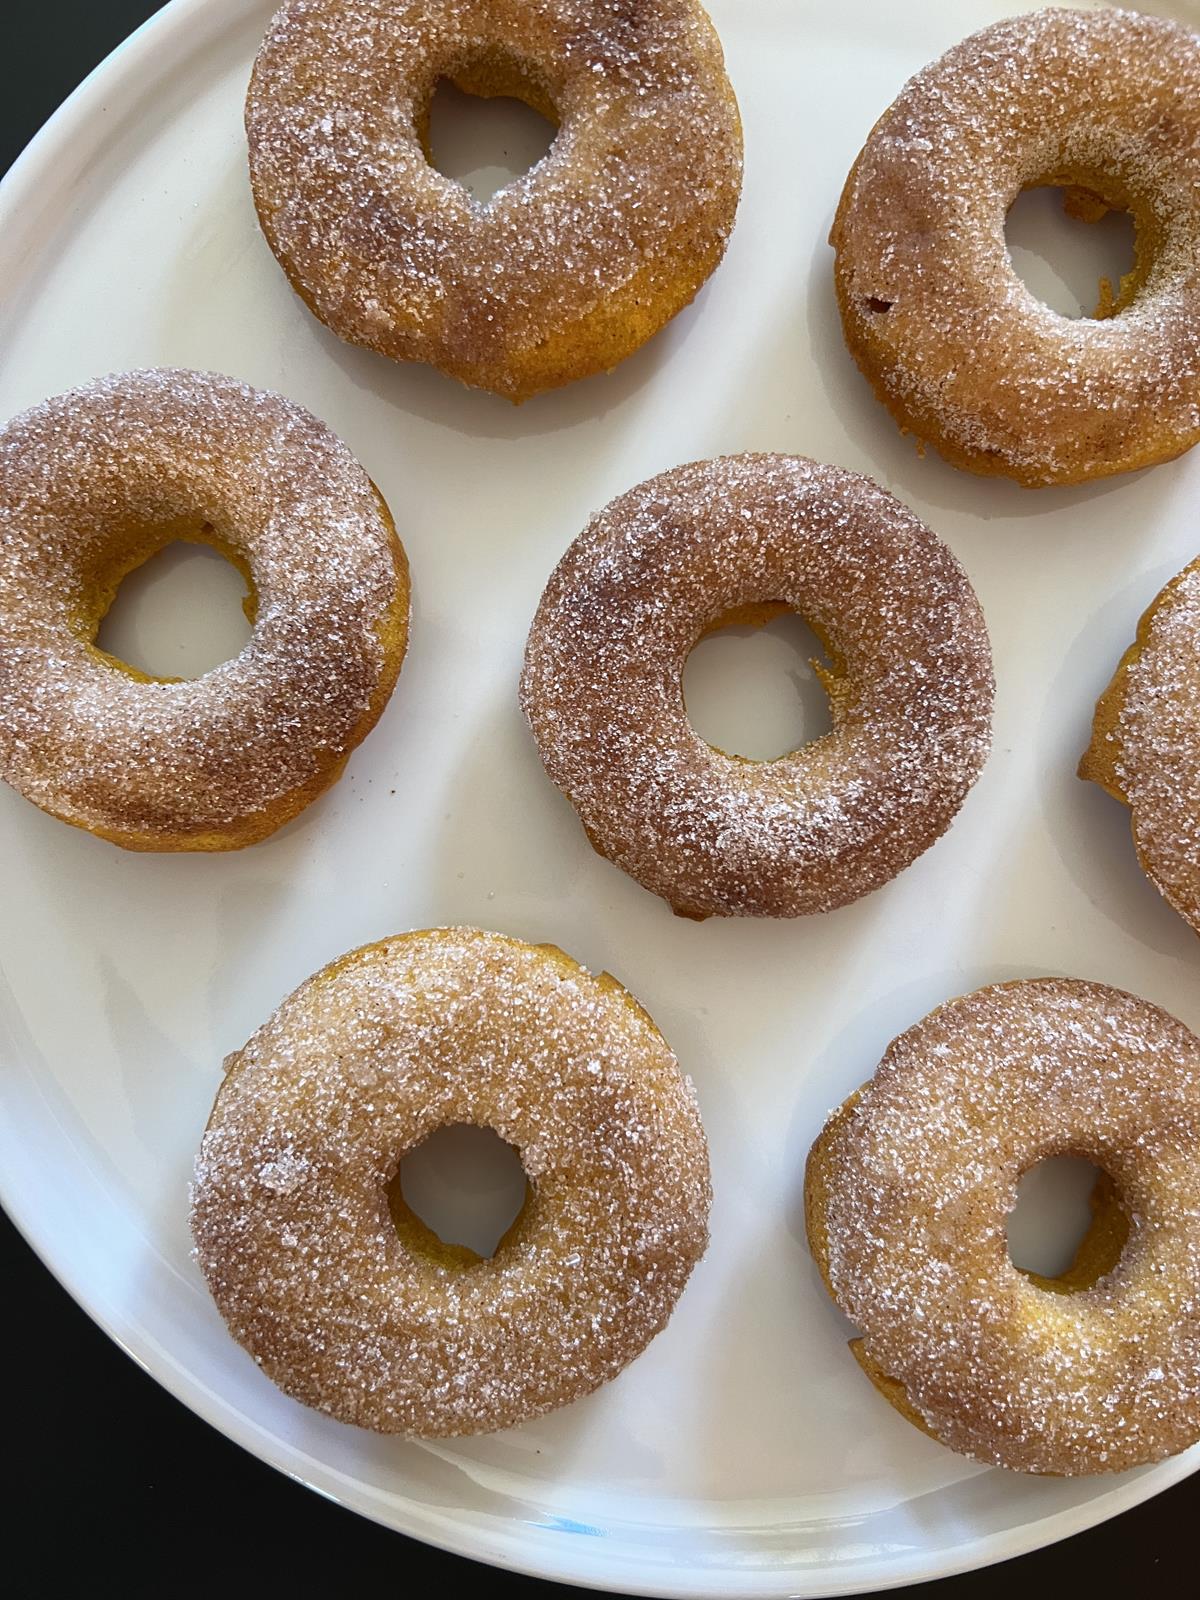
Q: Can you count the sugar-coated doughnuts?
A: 7